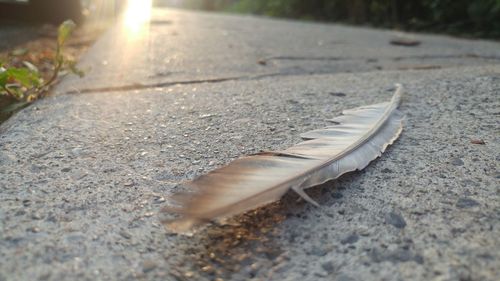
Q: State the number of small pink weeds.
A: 0